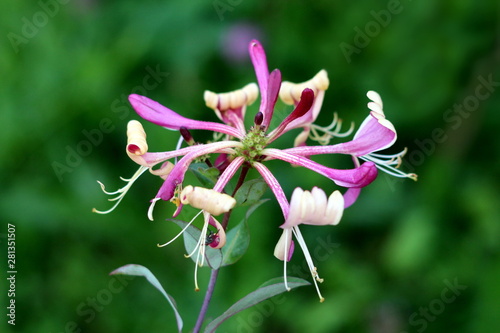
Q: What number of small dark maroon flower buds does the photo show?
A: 2